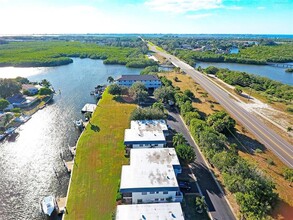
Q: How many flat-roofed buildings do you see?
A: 3